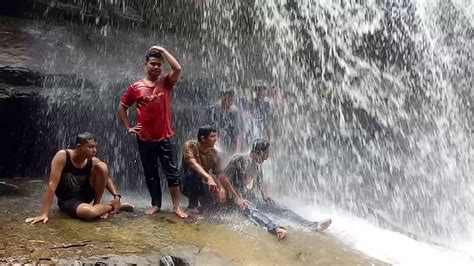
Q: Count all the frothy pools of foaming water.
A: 1